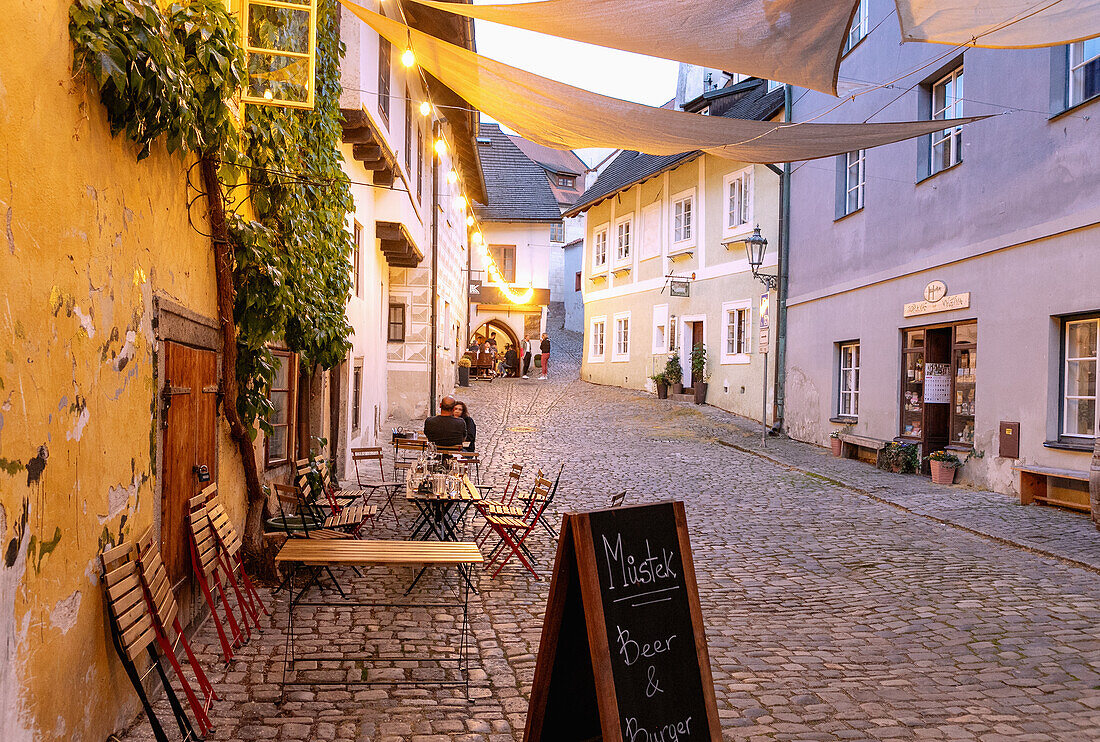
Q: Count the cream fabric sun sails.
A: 3